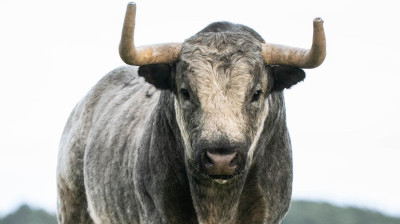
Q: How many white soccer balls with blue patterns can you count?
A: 0